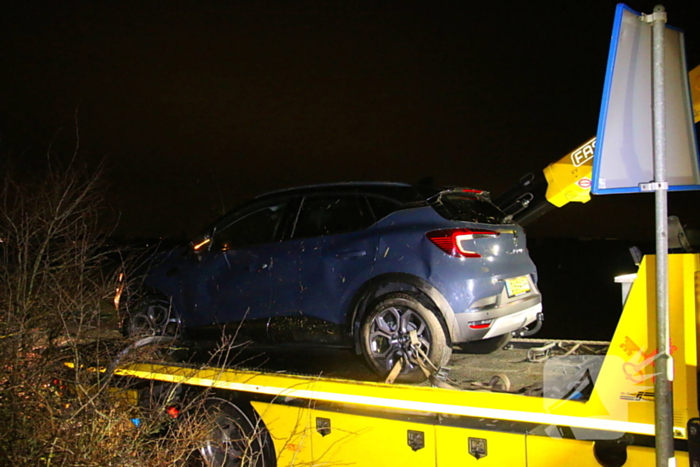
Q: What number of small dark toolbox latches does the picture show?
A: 3